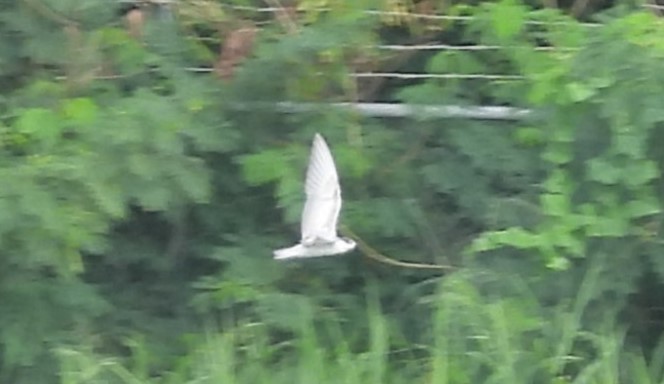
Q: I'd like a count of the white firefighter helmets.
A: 0